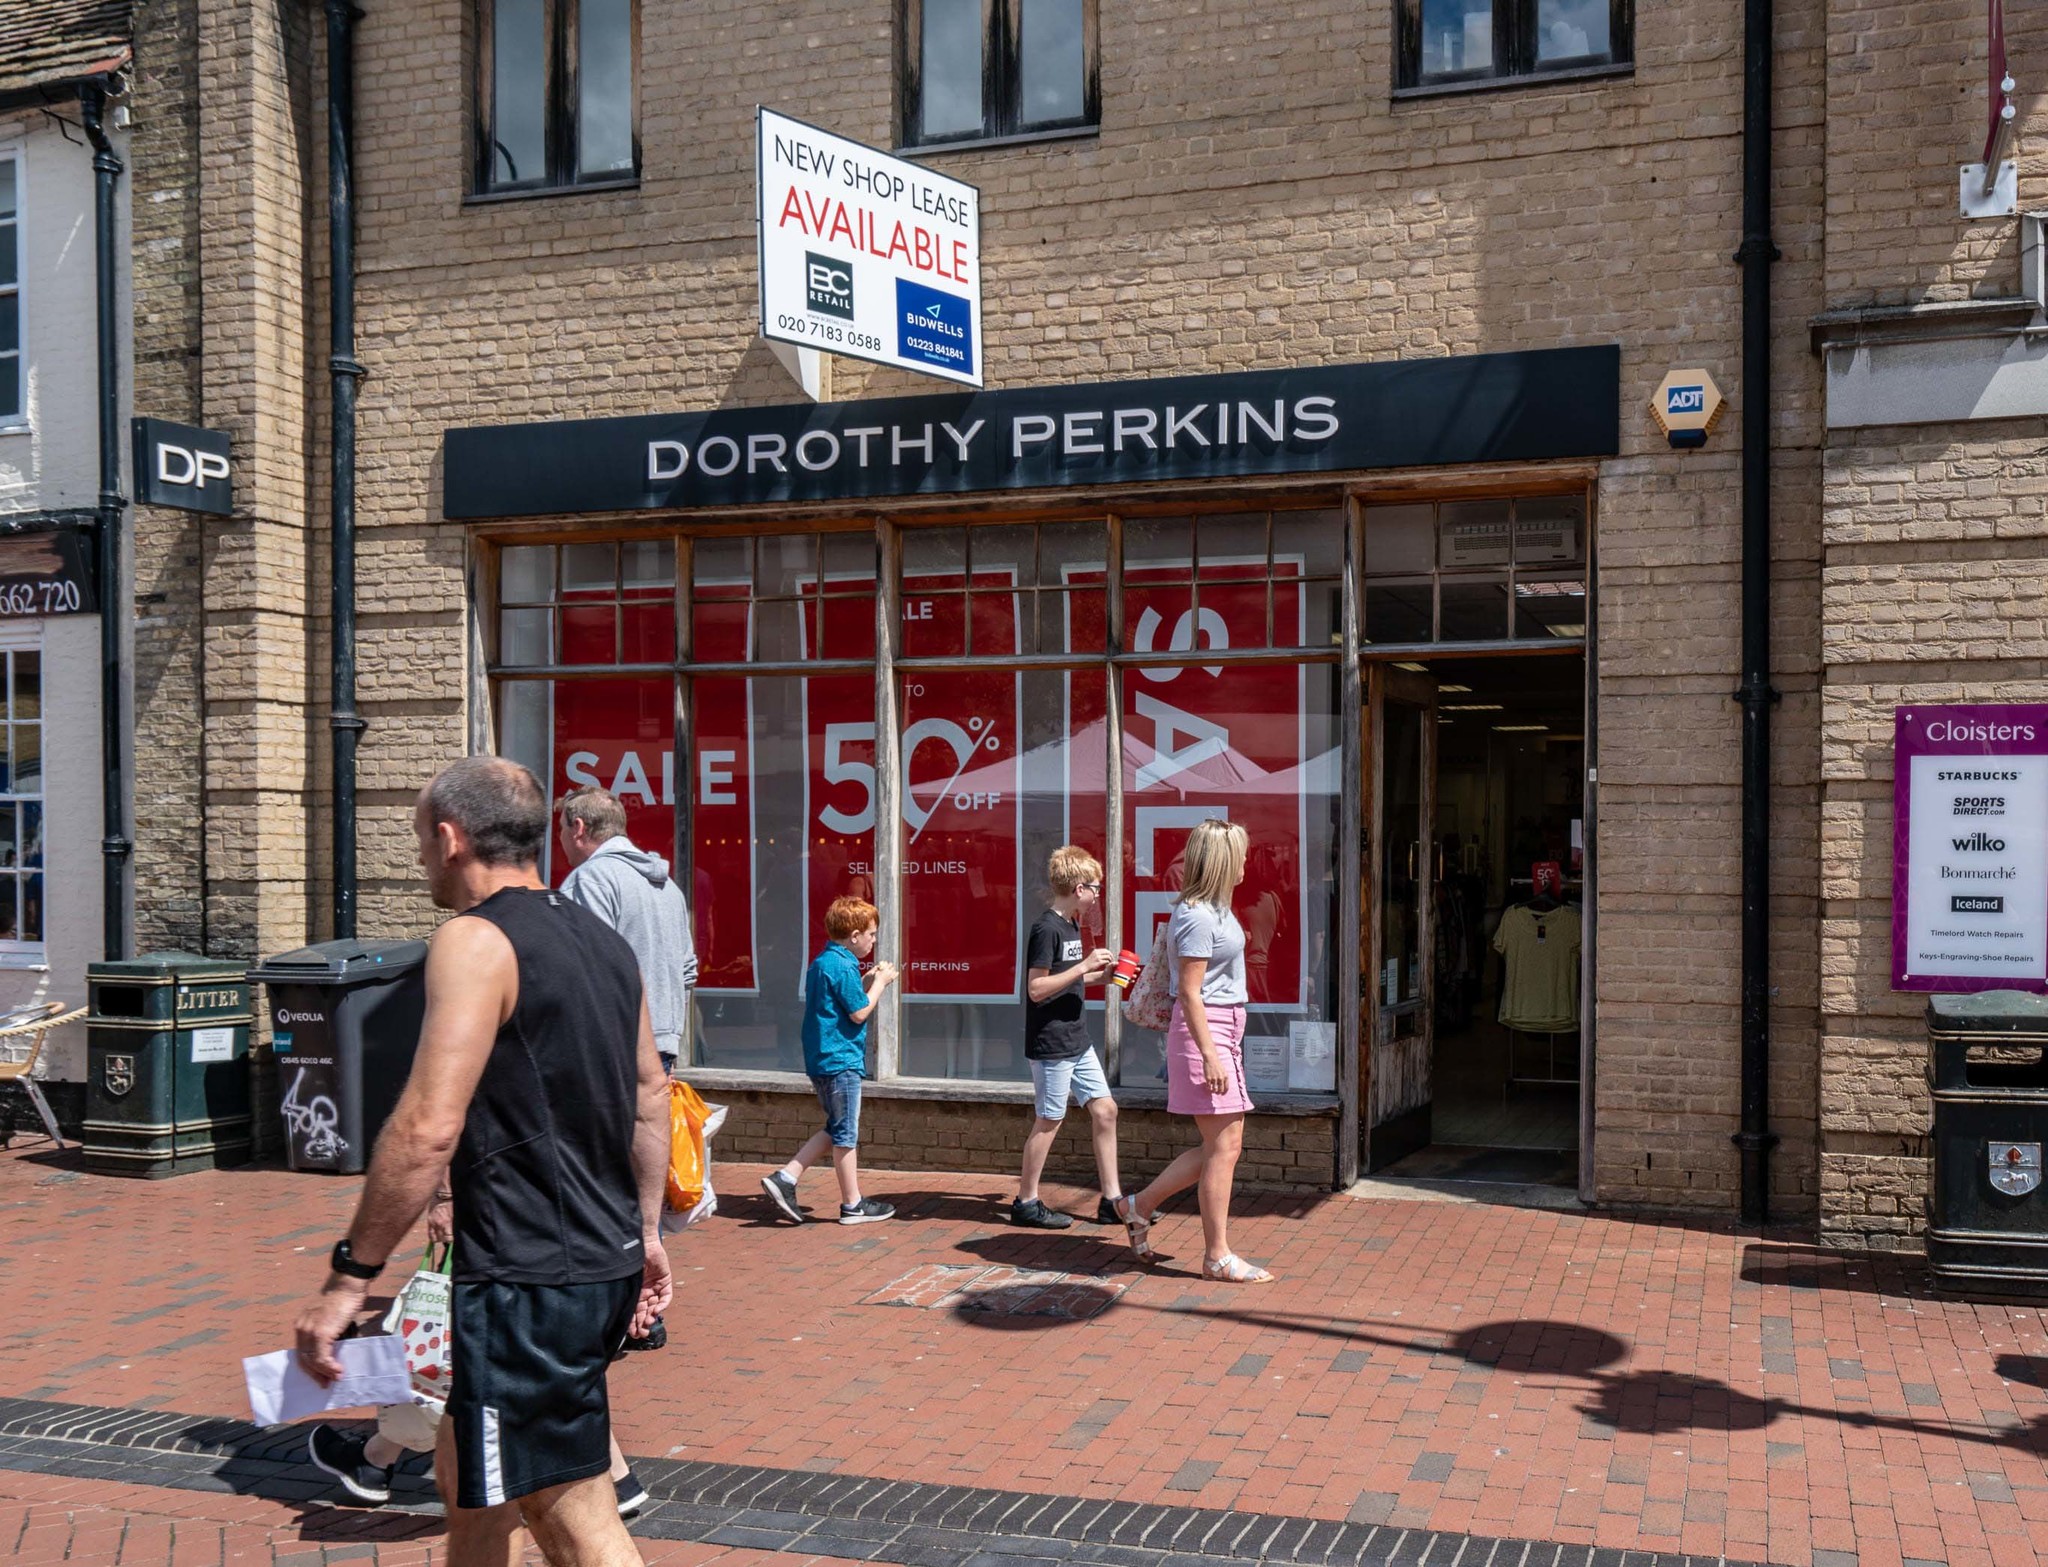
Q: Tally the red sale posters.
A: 3